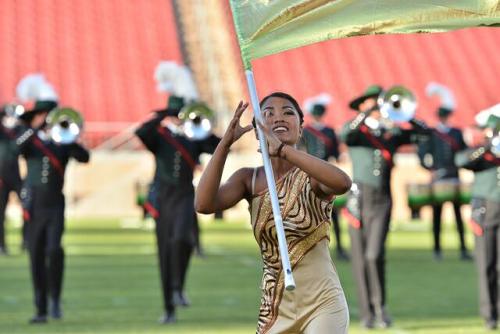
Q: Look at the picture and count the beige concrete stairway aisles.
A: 1